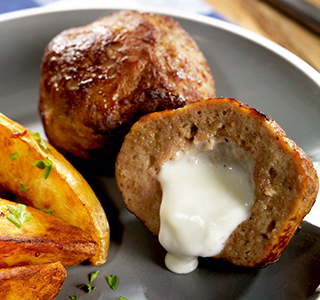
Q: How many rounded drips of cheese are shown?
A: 1